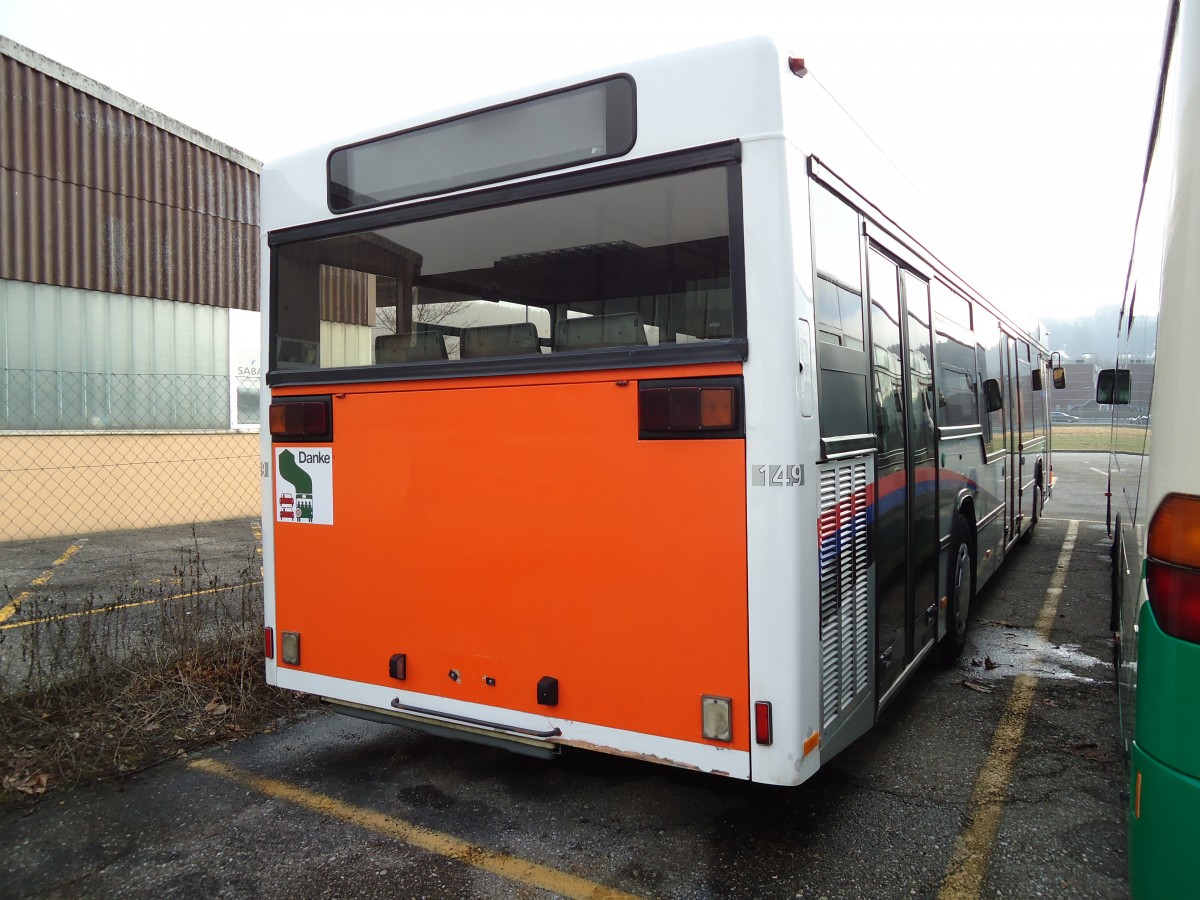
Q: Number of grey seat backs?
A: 3